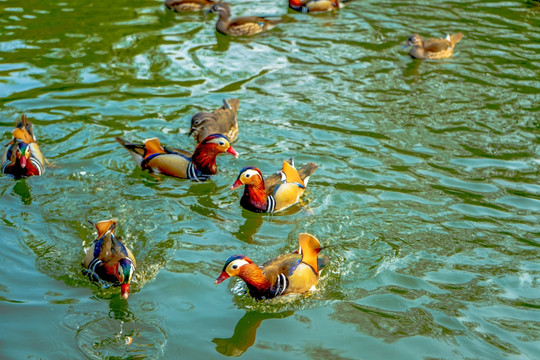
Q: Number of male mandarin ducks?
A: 6